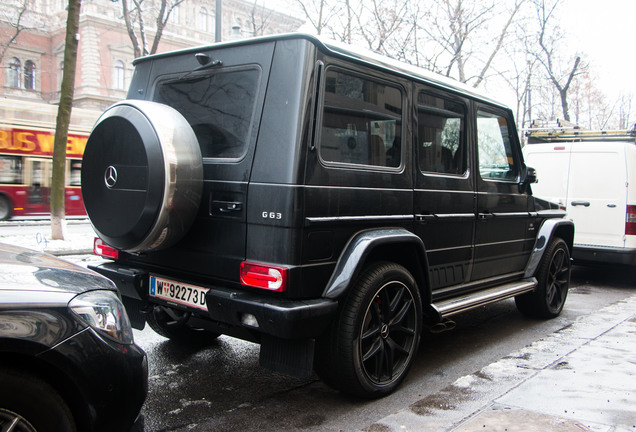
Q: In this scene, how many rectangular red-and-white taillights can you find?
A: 2